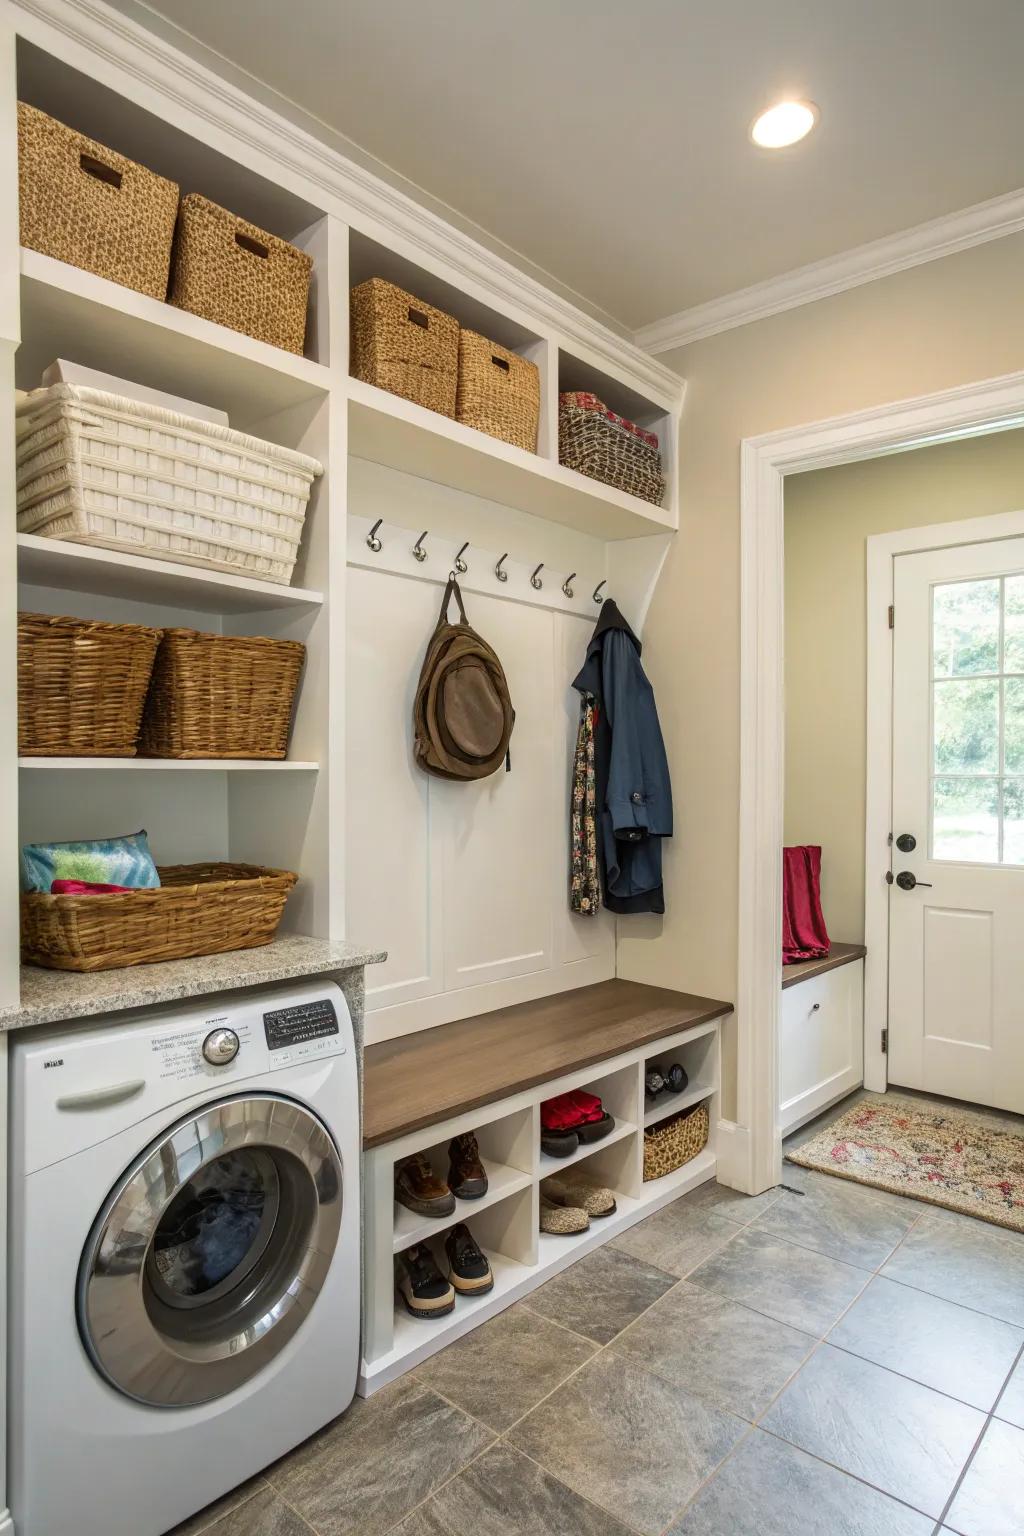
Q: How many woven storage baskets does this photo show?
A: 10